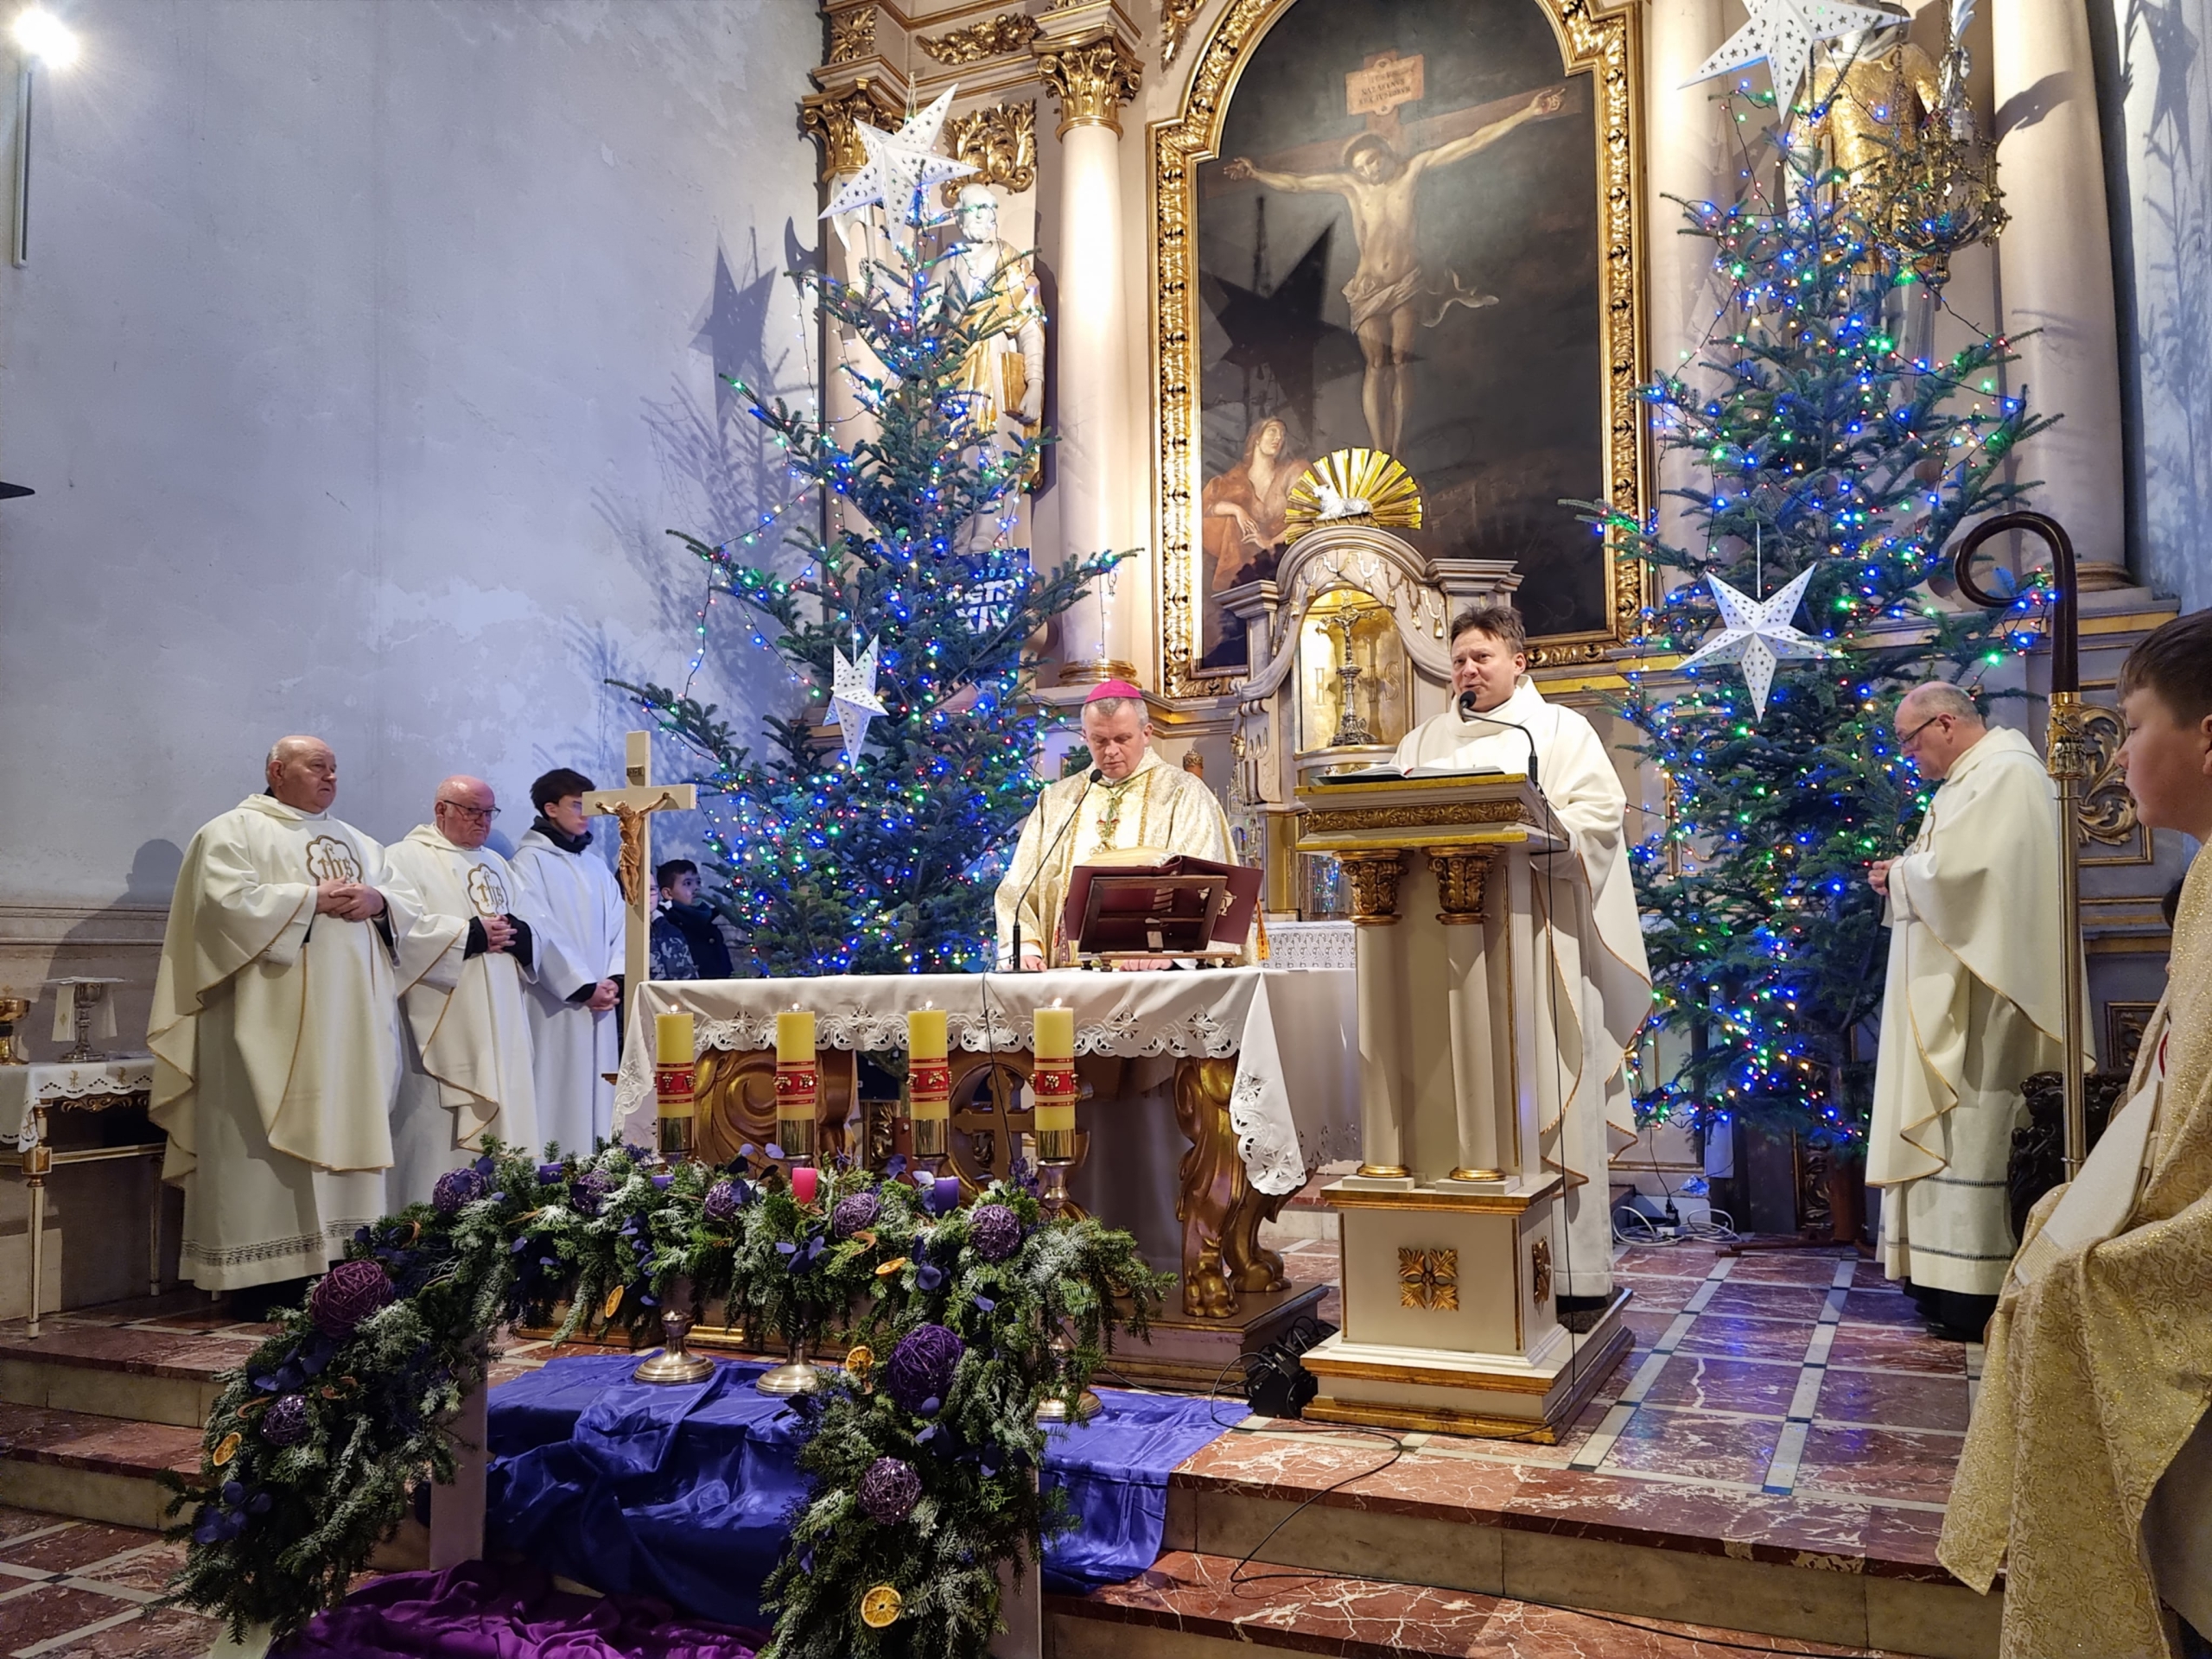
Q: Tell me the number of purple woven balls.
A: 9